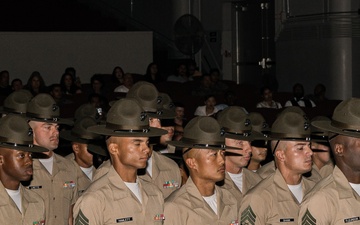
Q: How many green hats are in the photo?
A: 15